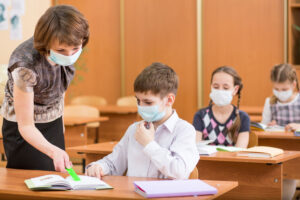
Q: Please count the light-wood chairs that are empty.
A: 3